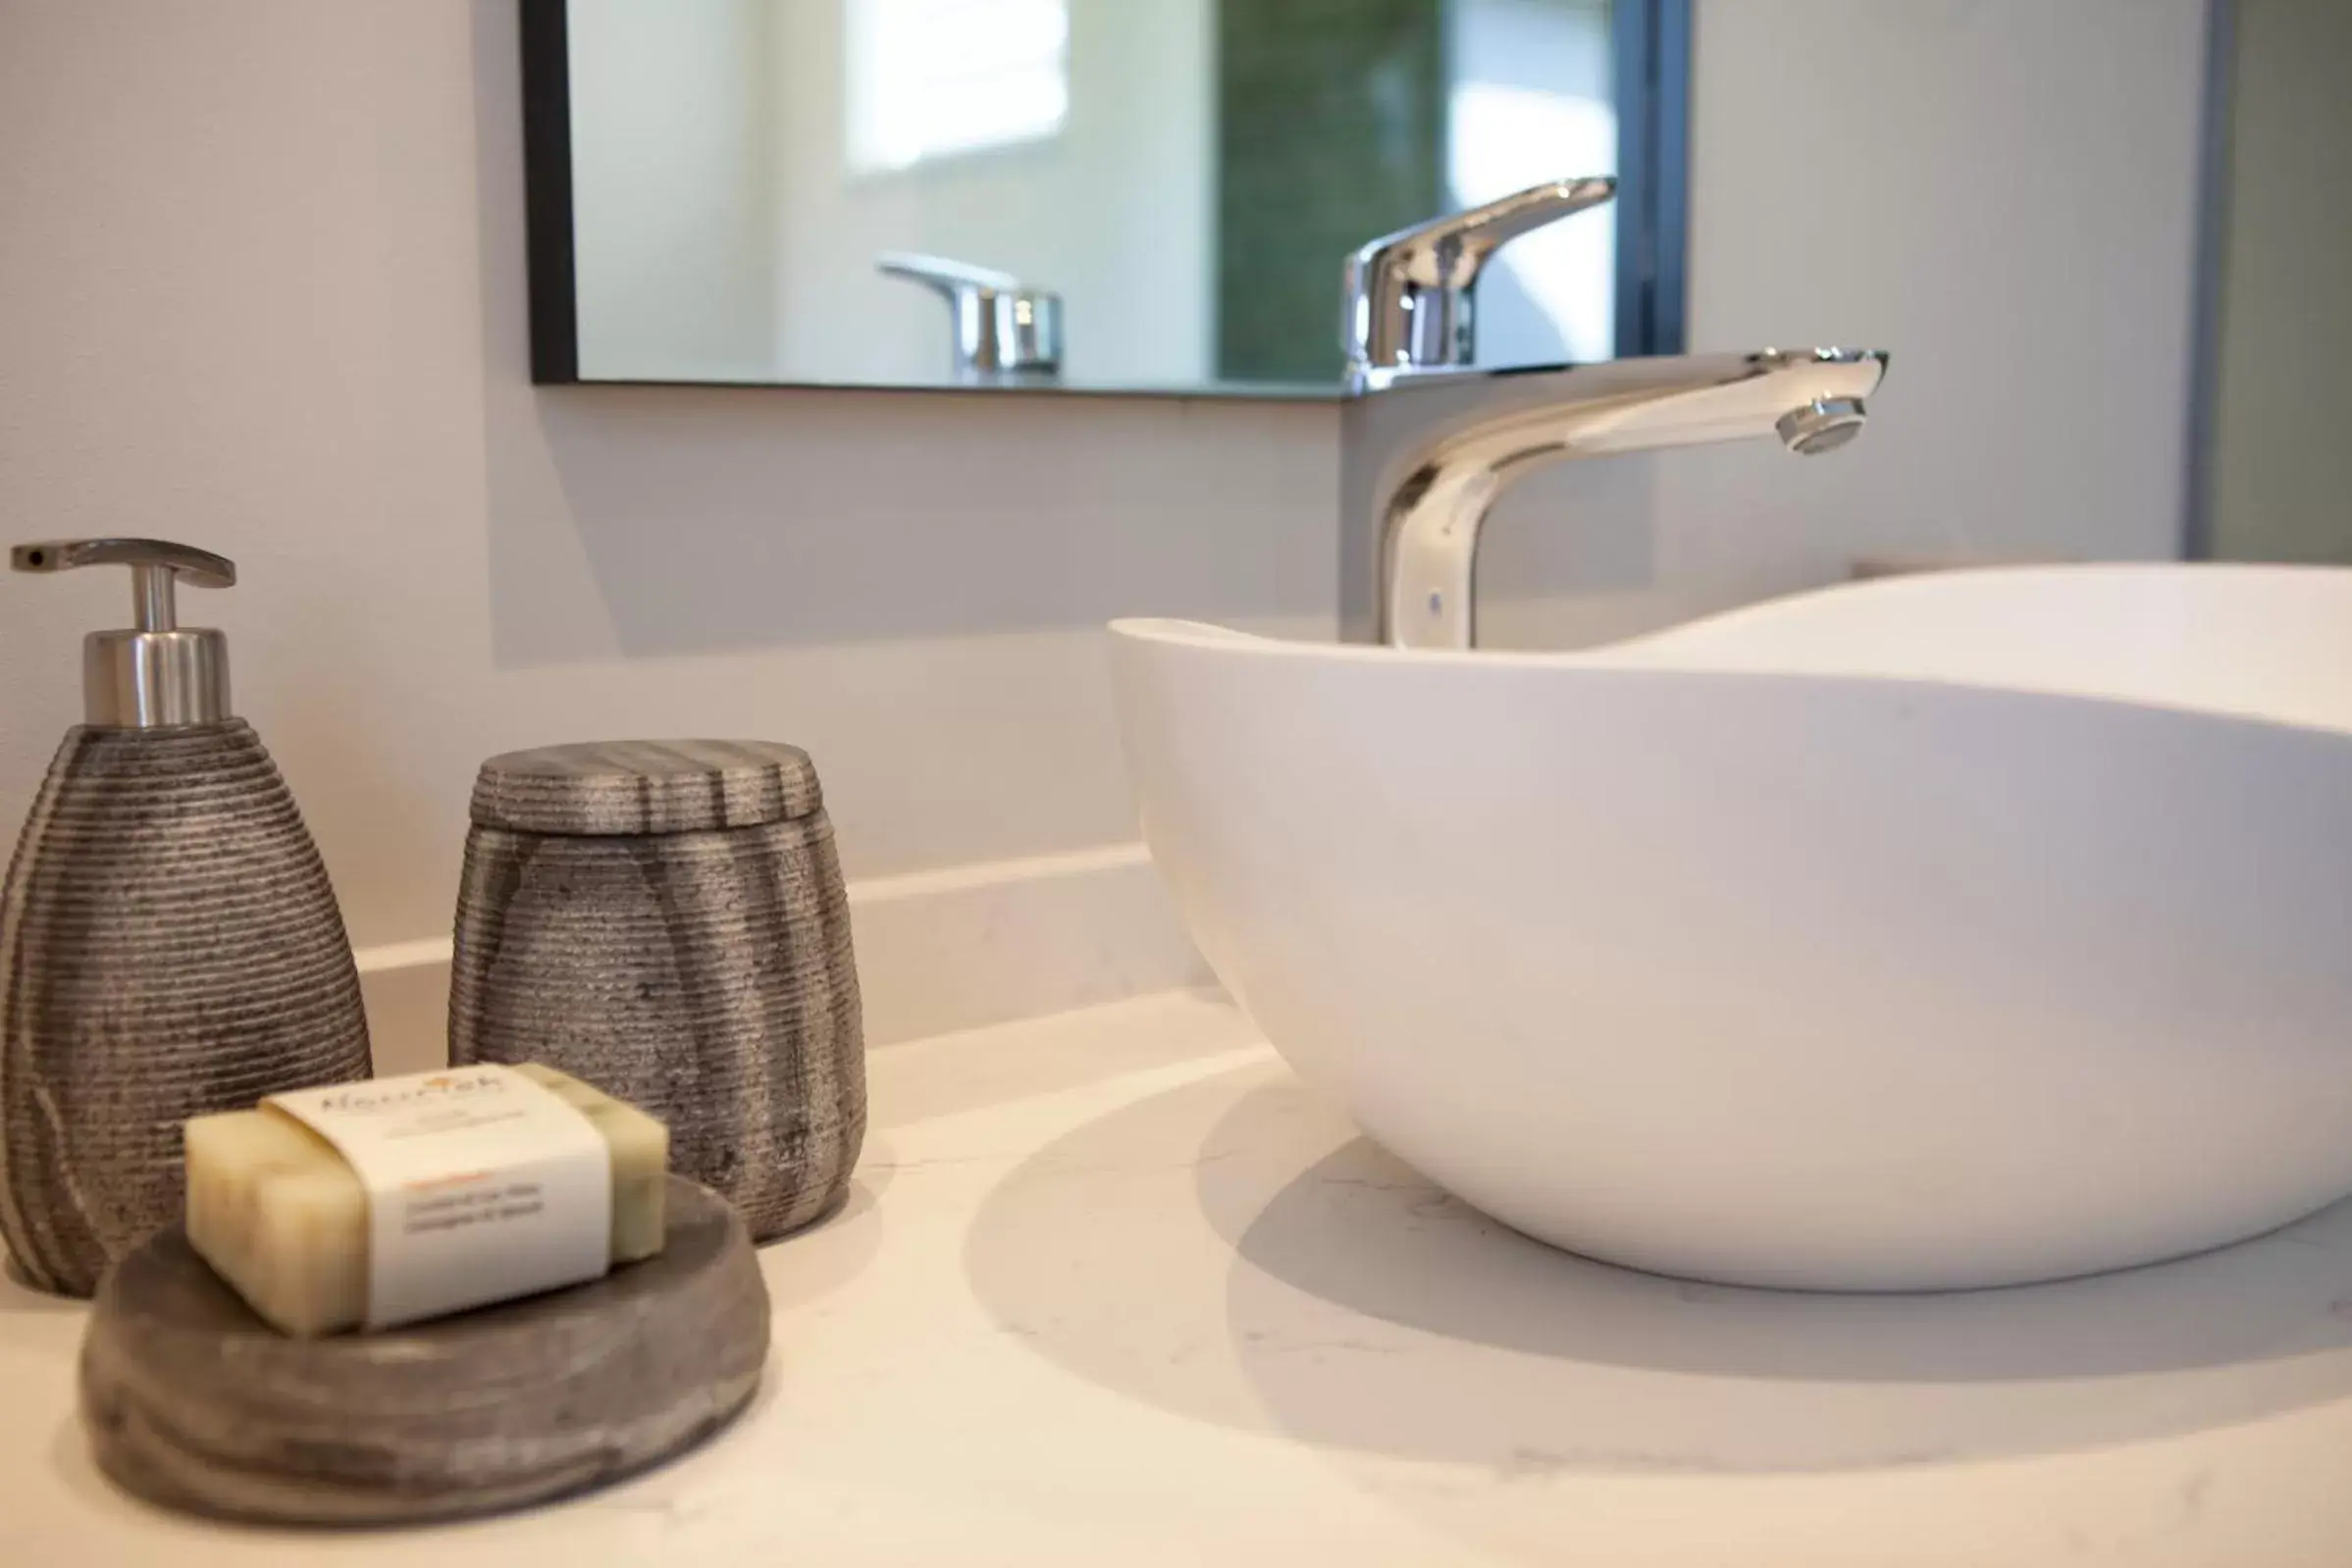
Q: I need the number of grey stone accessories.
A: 3